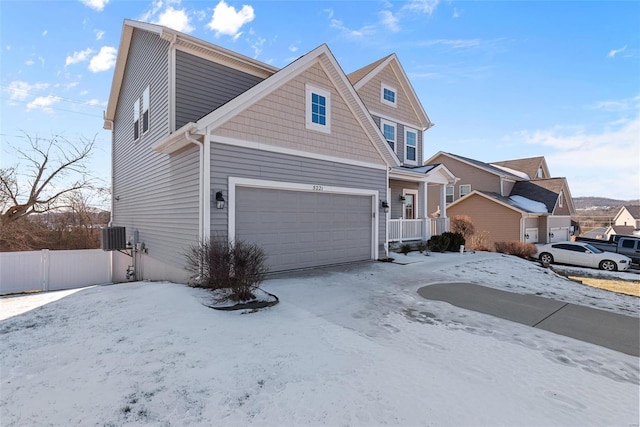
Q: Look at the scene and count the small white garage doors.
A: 2